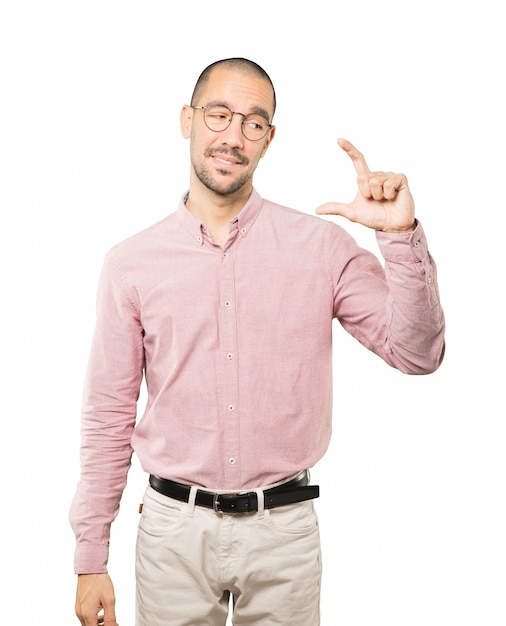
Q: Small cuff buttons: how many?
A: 2